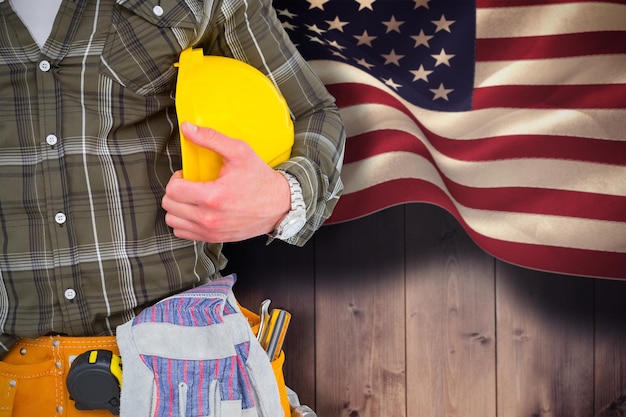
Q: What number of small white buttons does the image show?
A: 5